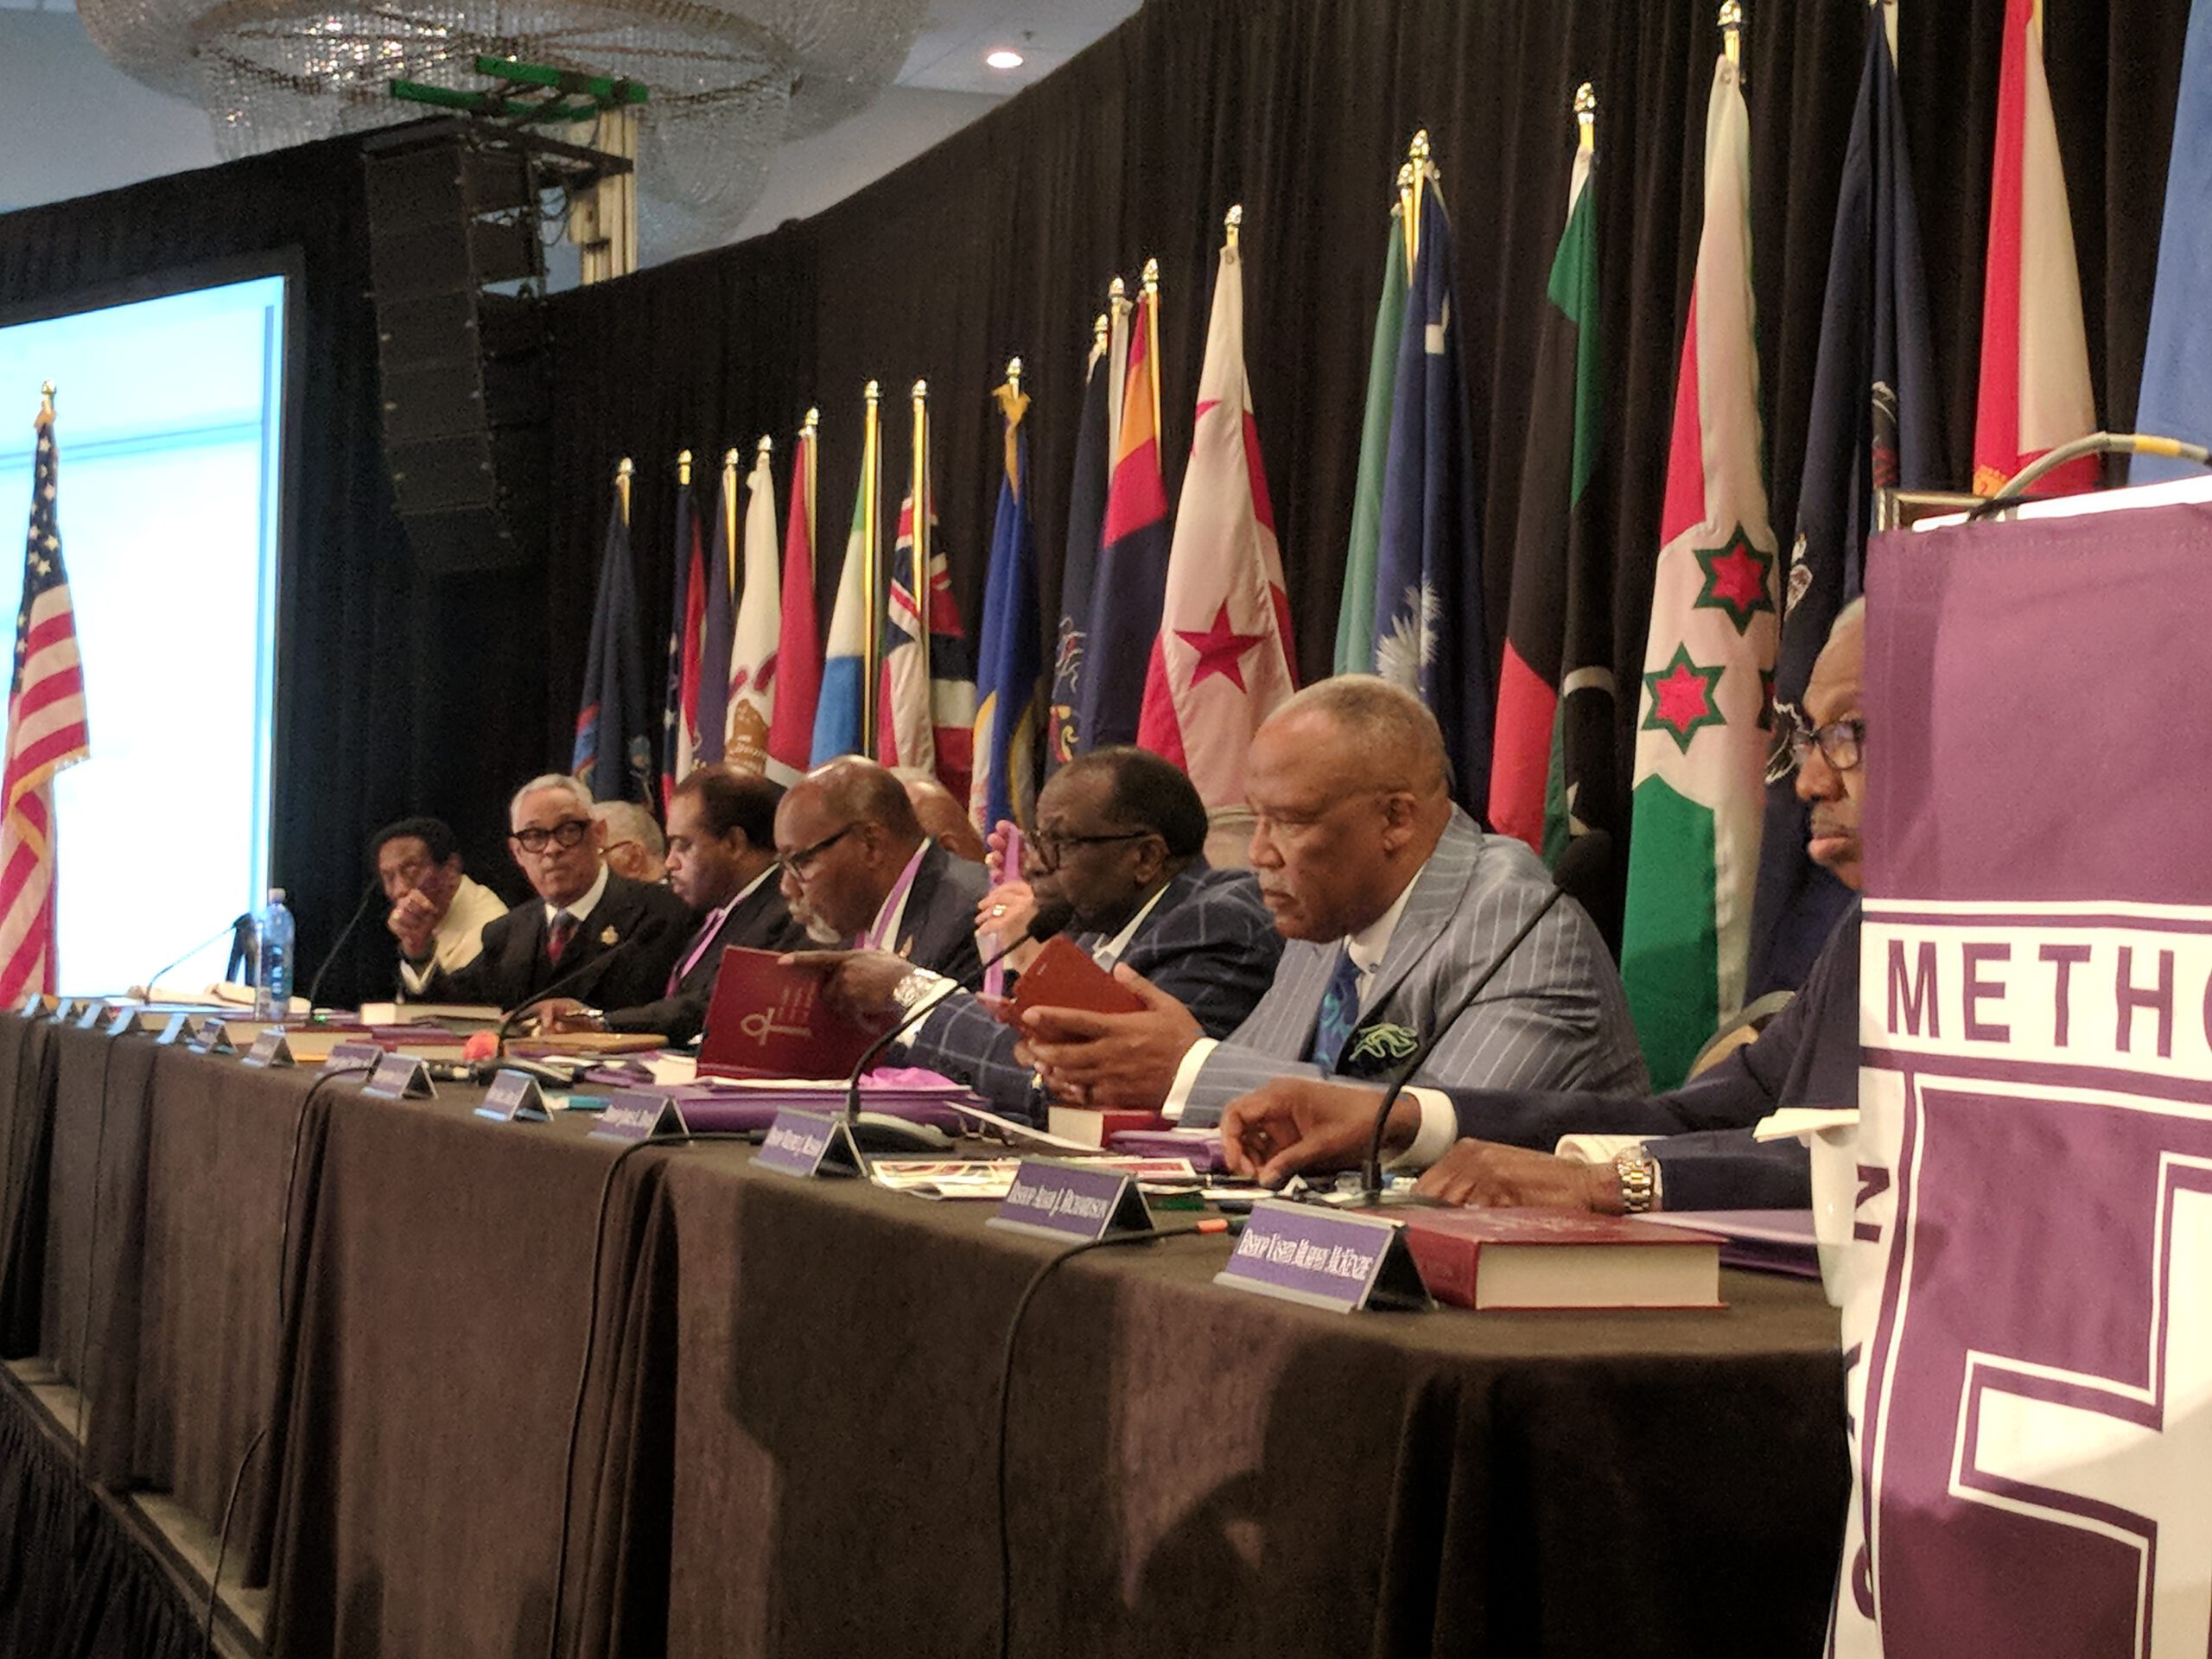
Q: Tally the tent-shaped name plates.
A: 14